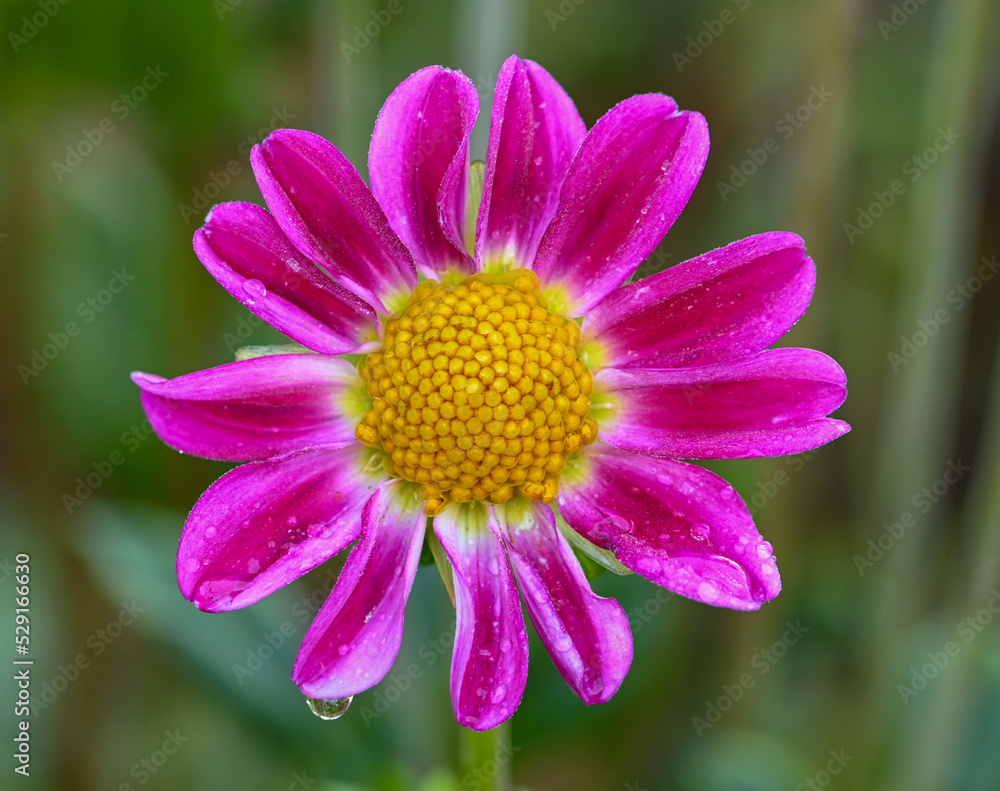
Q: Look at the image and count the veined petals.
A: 13